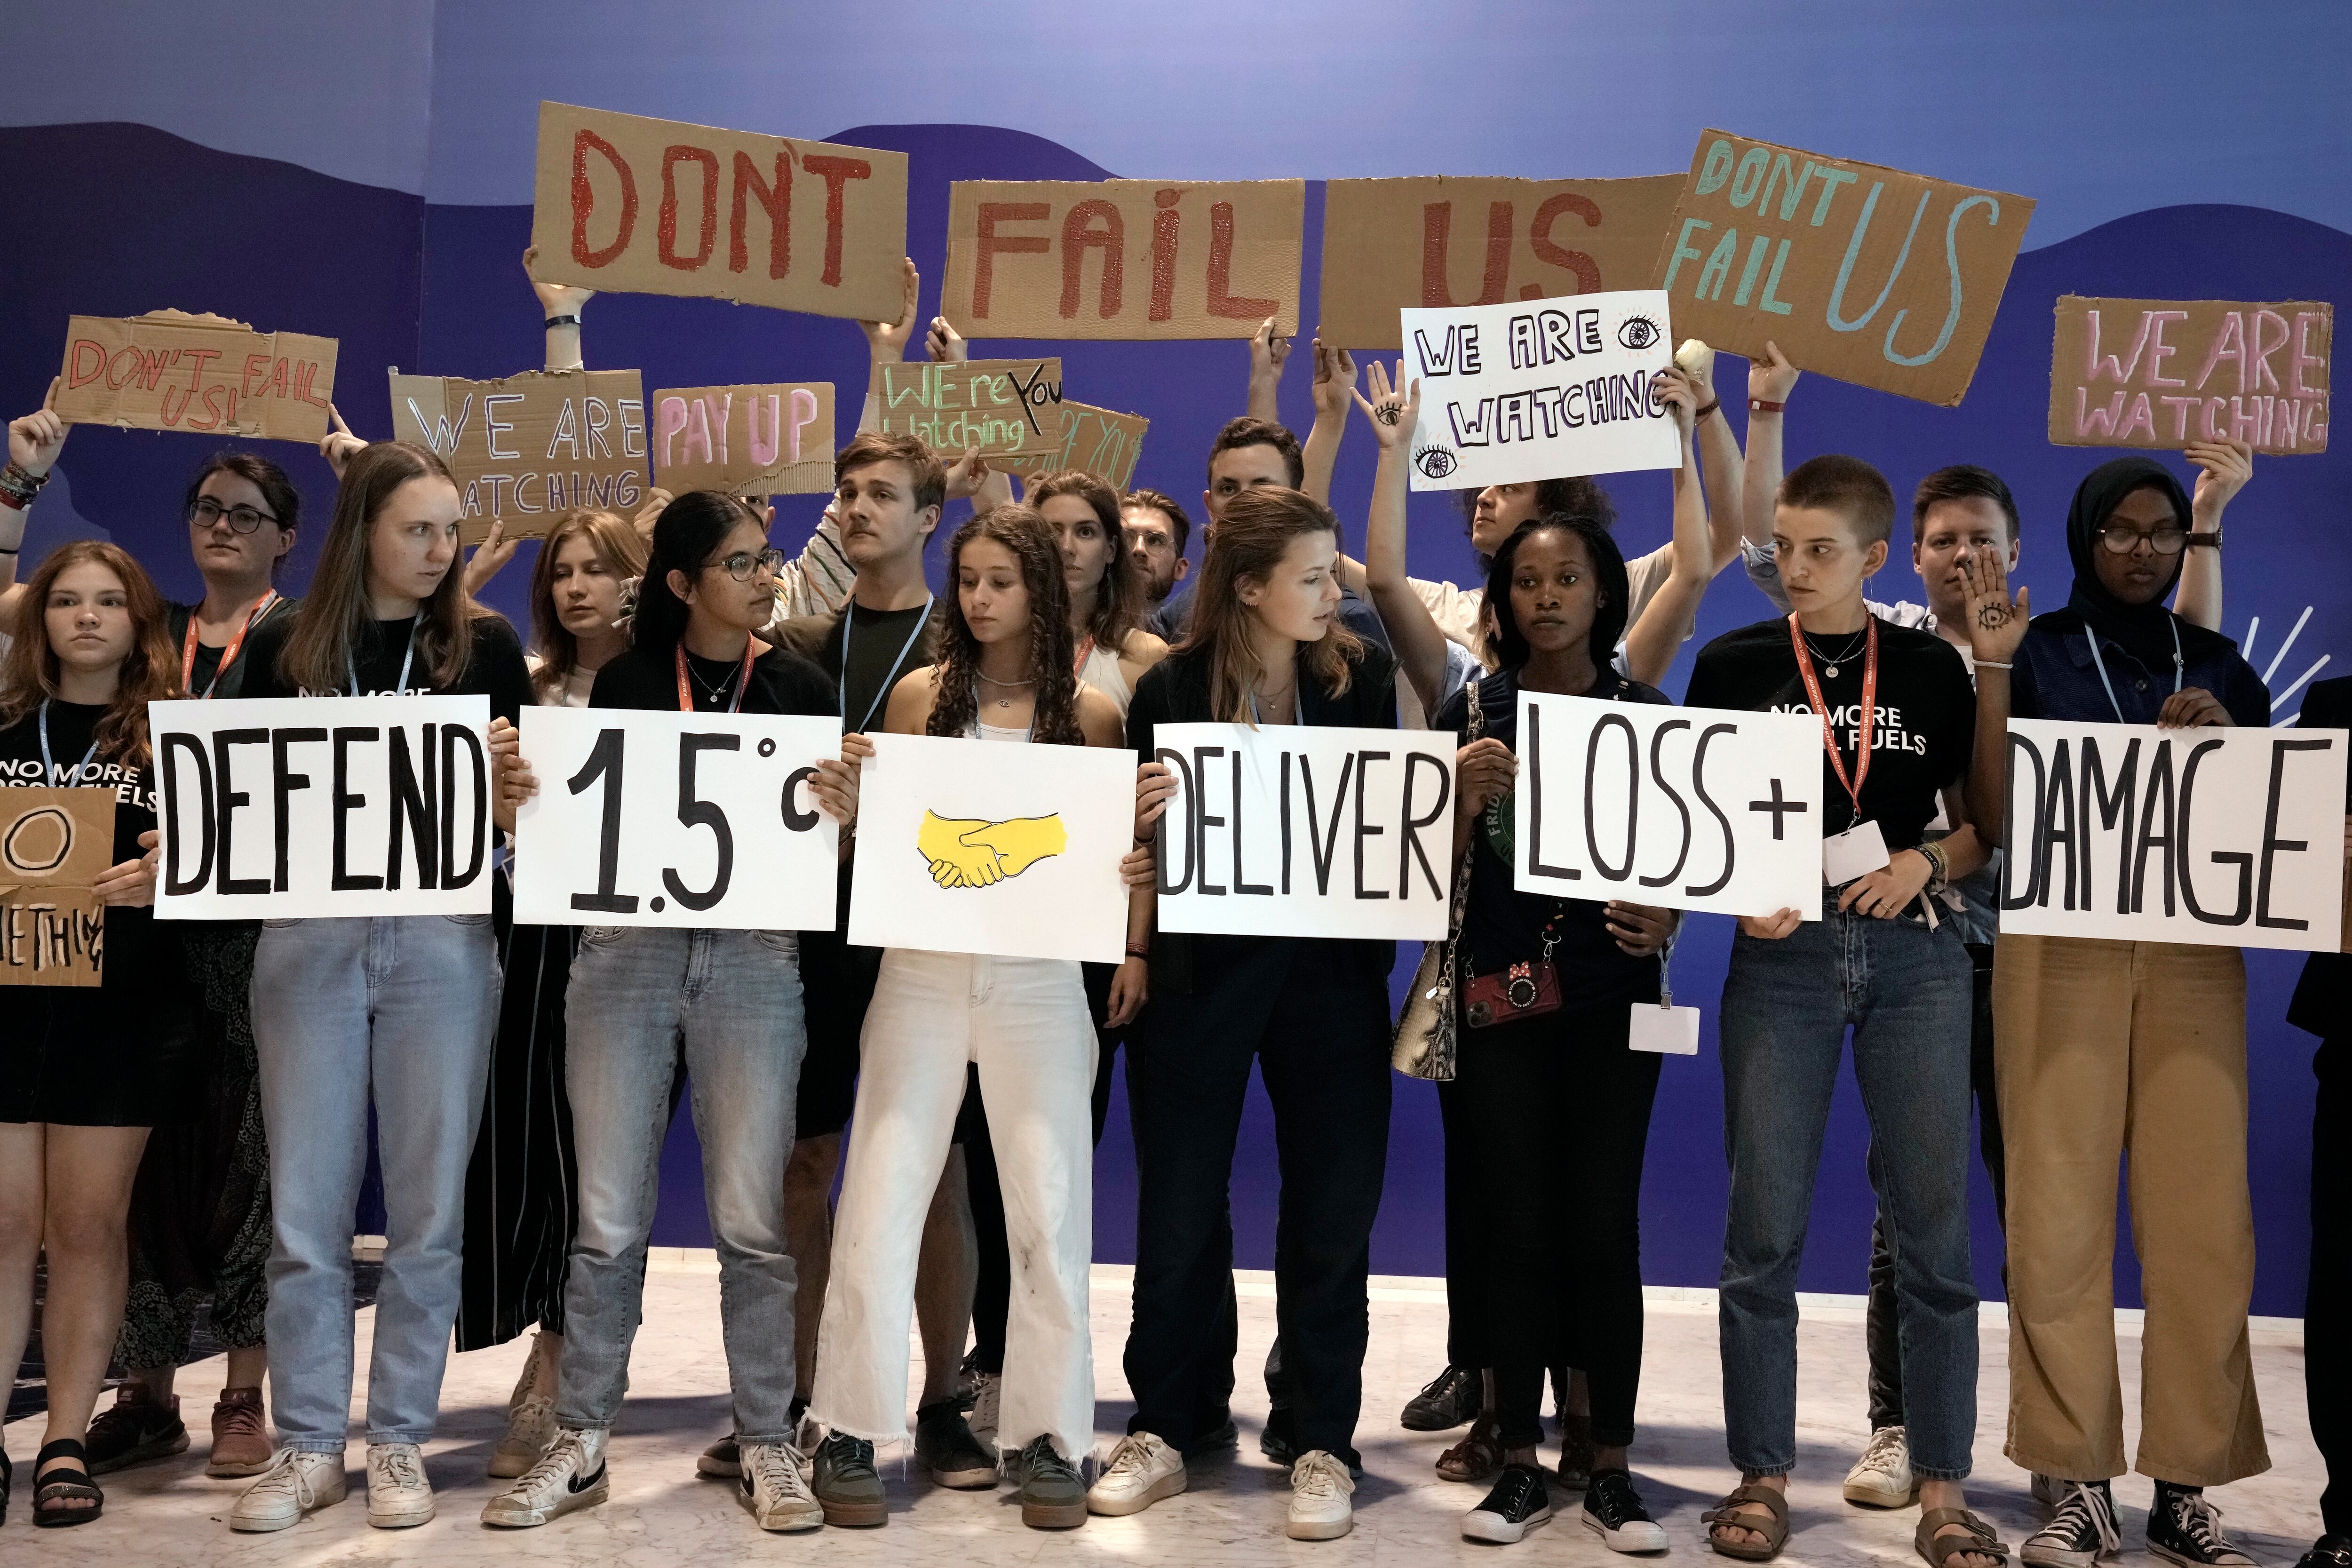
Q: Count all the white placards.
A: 7